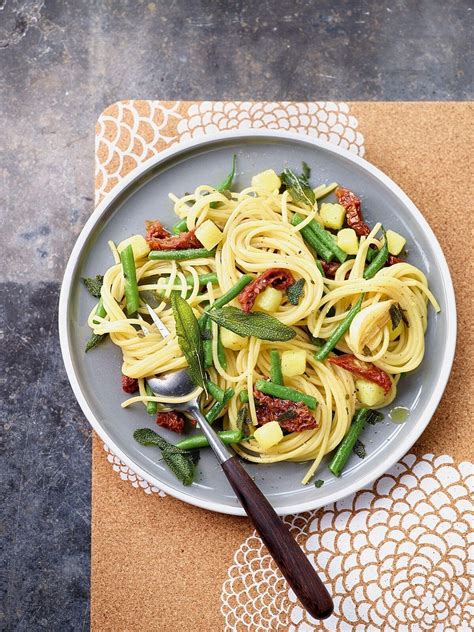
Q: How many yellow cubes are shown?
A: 11